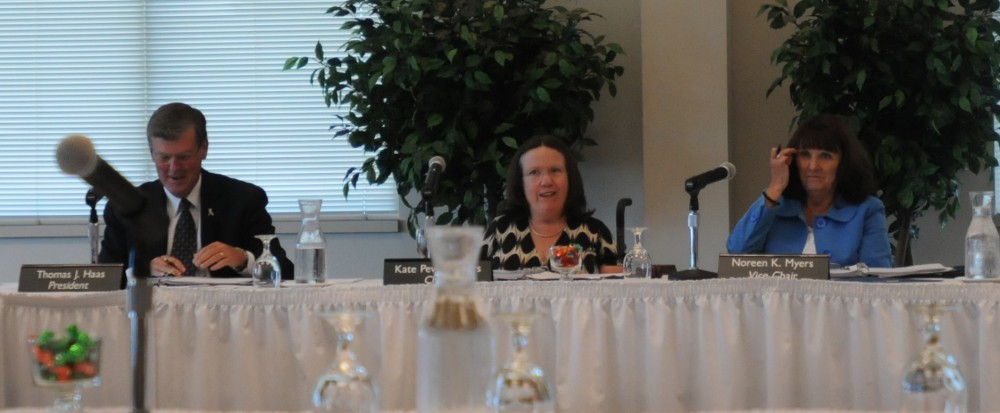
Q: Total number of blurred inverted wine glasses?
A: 3